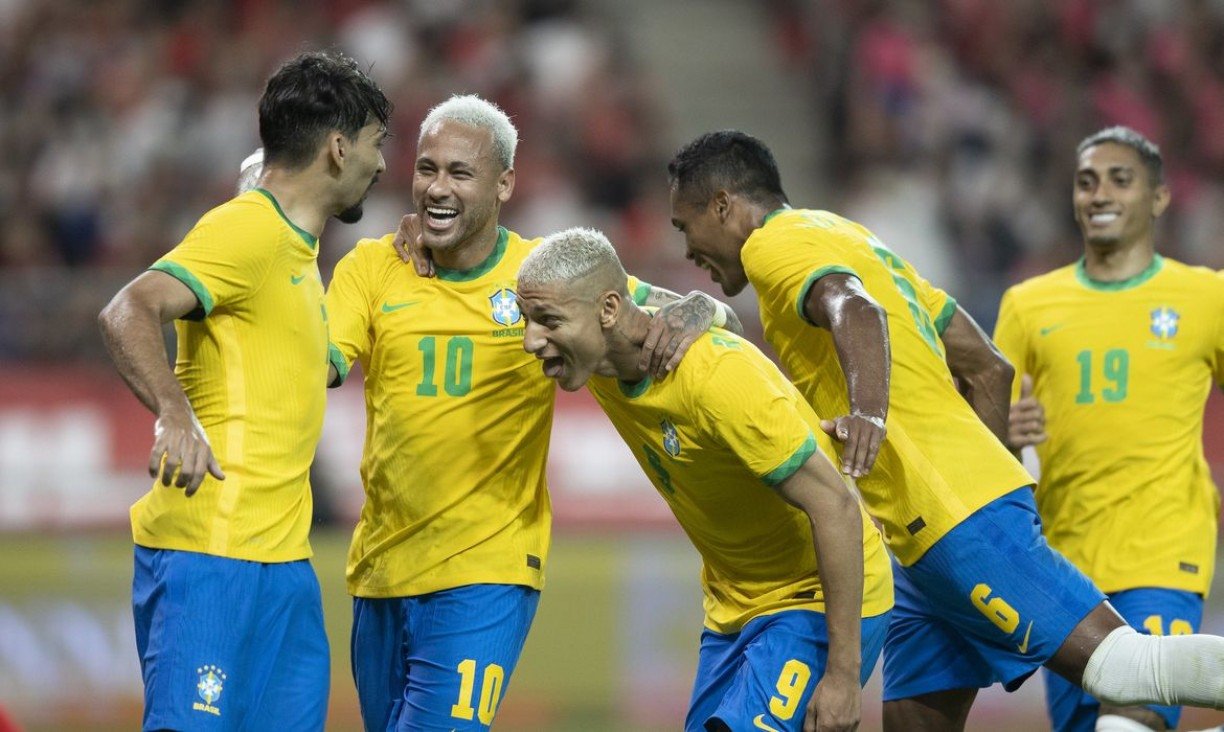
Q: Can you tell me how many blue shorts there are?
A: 5